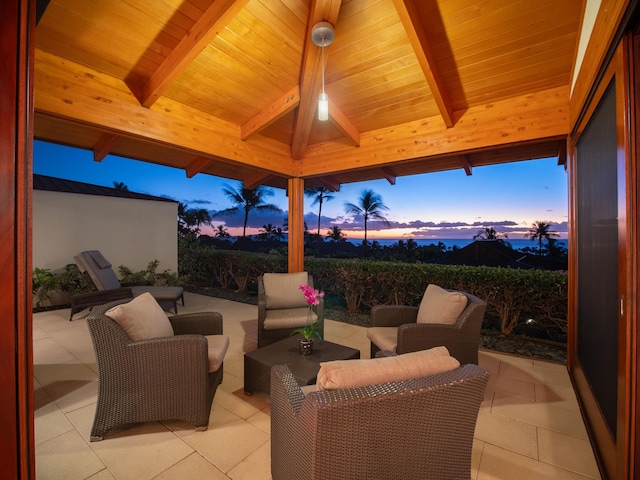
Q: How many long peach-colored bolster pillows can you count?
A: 1